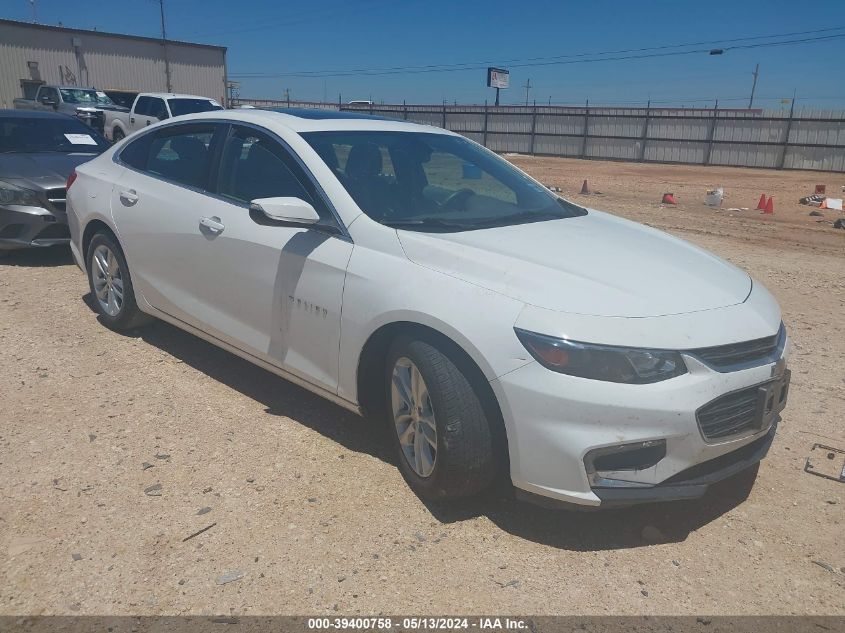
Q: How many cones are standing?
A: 3